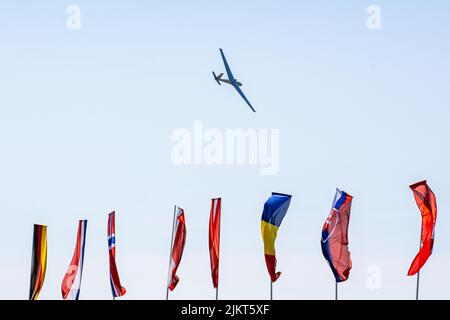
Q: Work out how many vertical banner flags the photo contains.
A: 8